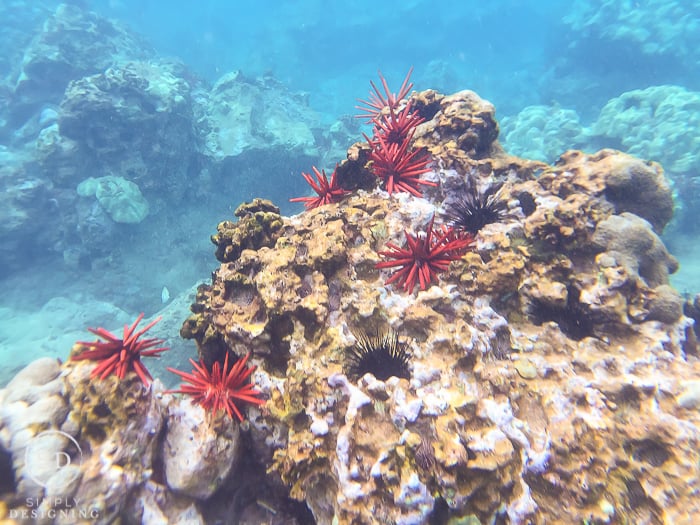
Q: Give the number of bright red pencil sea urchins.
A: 8